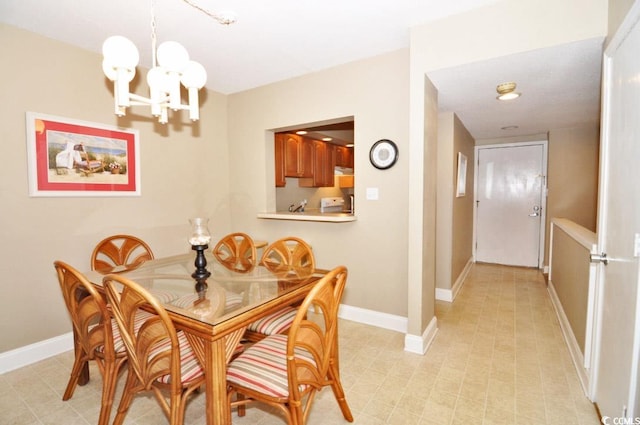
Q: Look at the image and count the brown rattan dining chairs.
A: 6